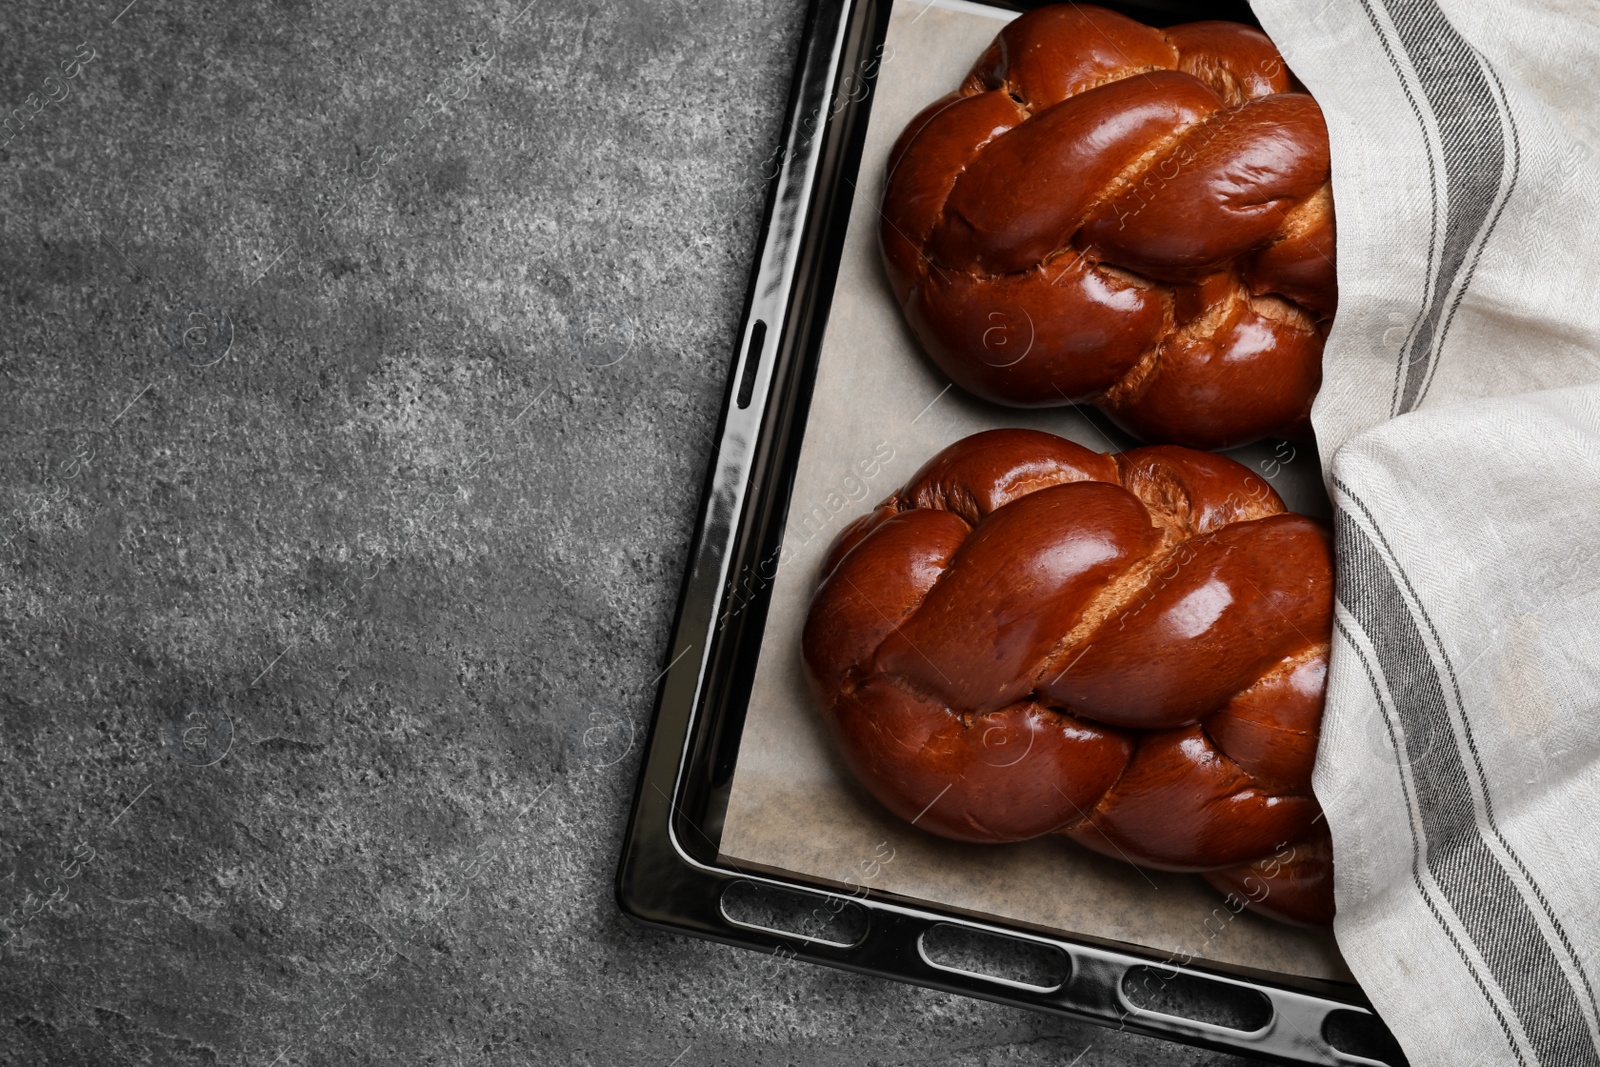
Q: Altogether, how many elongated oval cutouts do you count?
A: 5